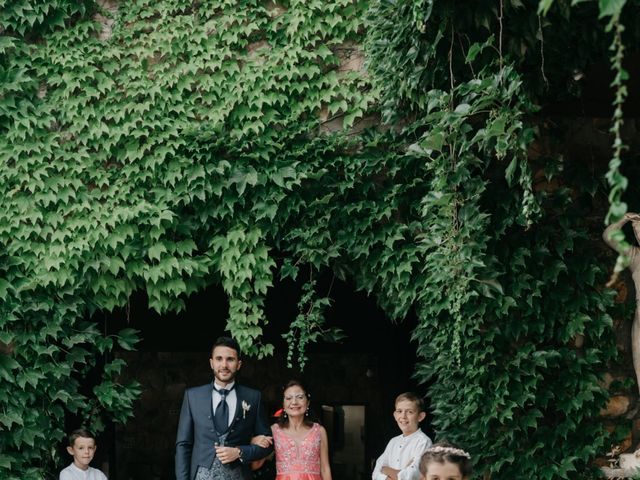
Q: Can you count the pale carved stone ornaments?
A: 1